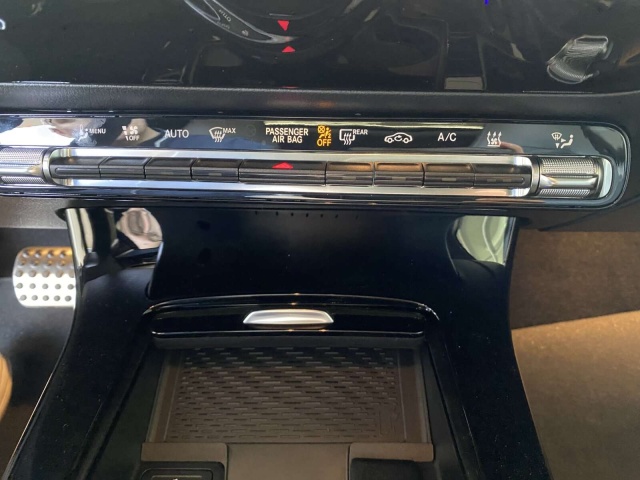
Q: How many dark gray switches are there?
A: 9